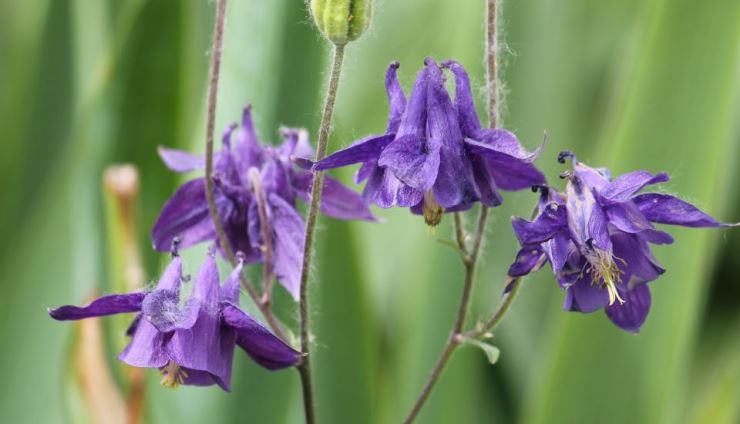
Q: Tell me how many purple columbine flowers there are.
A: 4